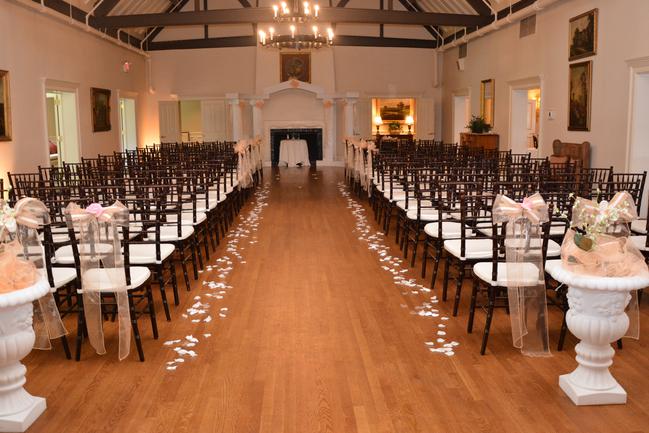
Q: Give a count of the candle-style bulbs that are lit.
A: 13